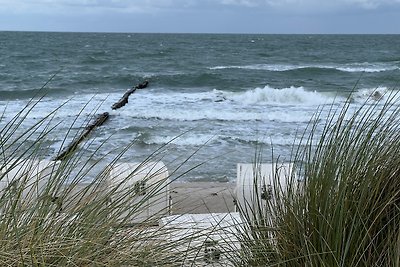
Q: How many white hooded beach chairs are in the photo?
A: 4